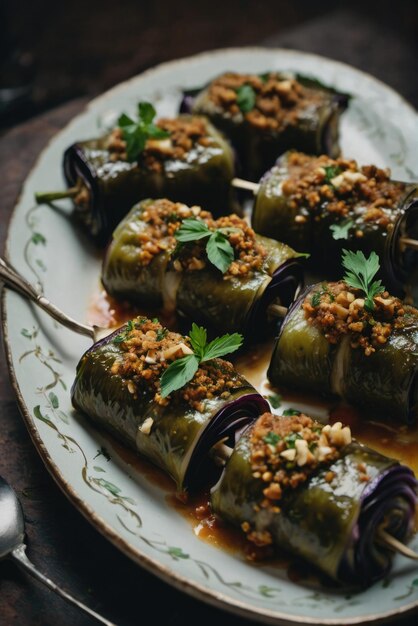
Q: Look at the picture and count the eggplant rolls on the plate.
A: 7